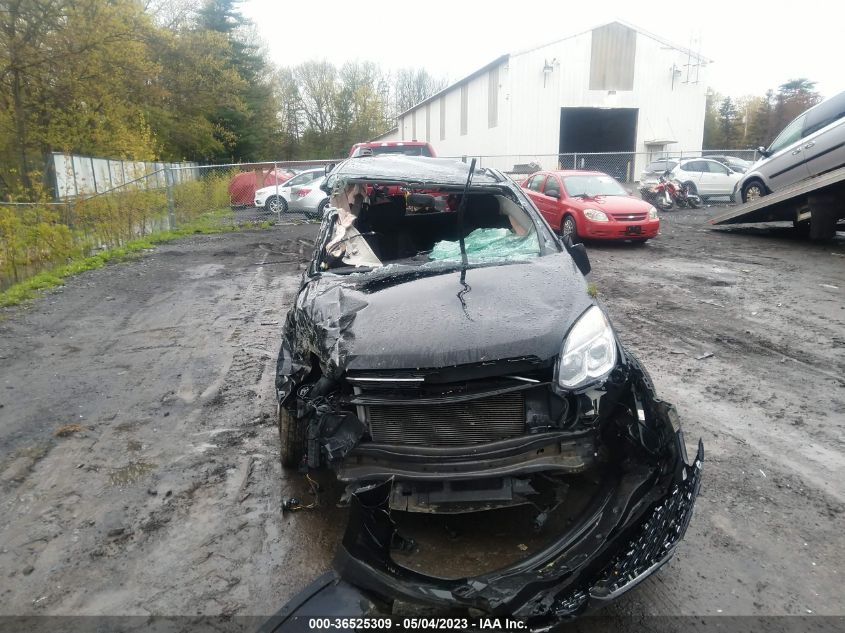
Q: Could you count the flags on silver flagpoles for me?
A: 0